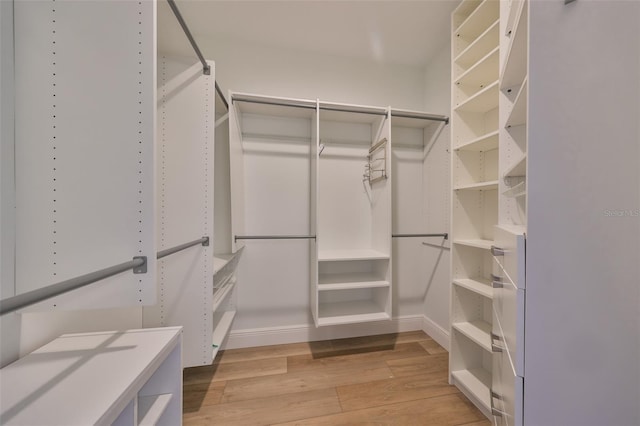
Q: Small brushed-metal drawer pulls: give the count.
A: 4